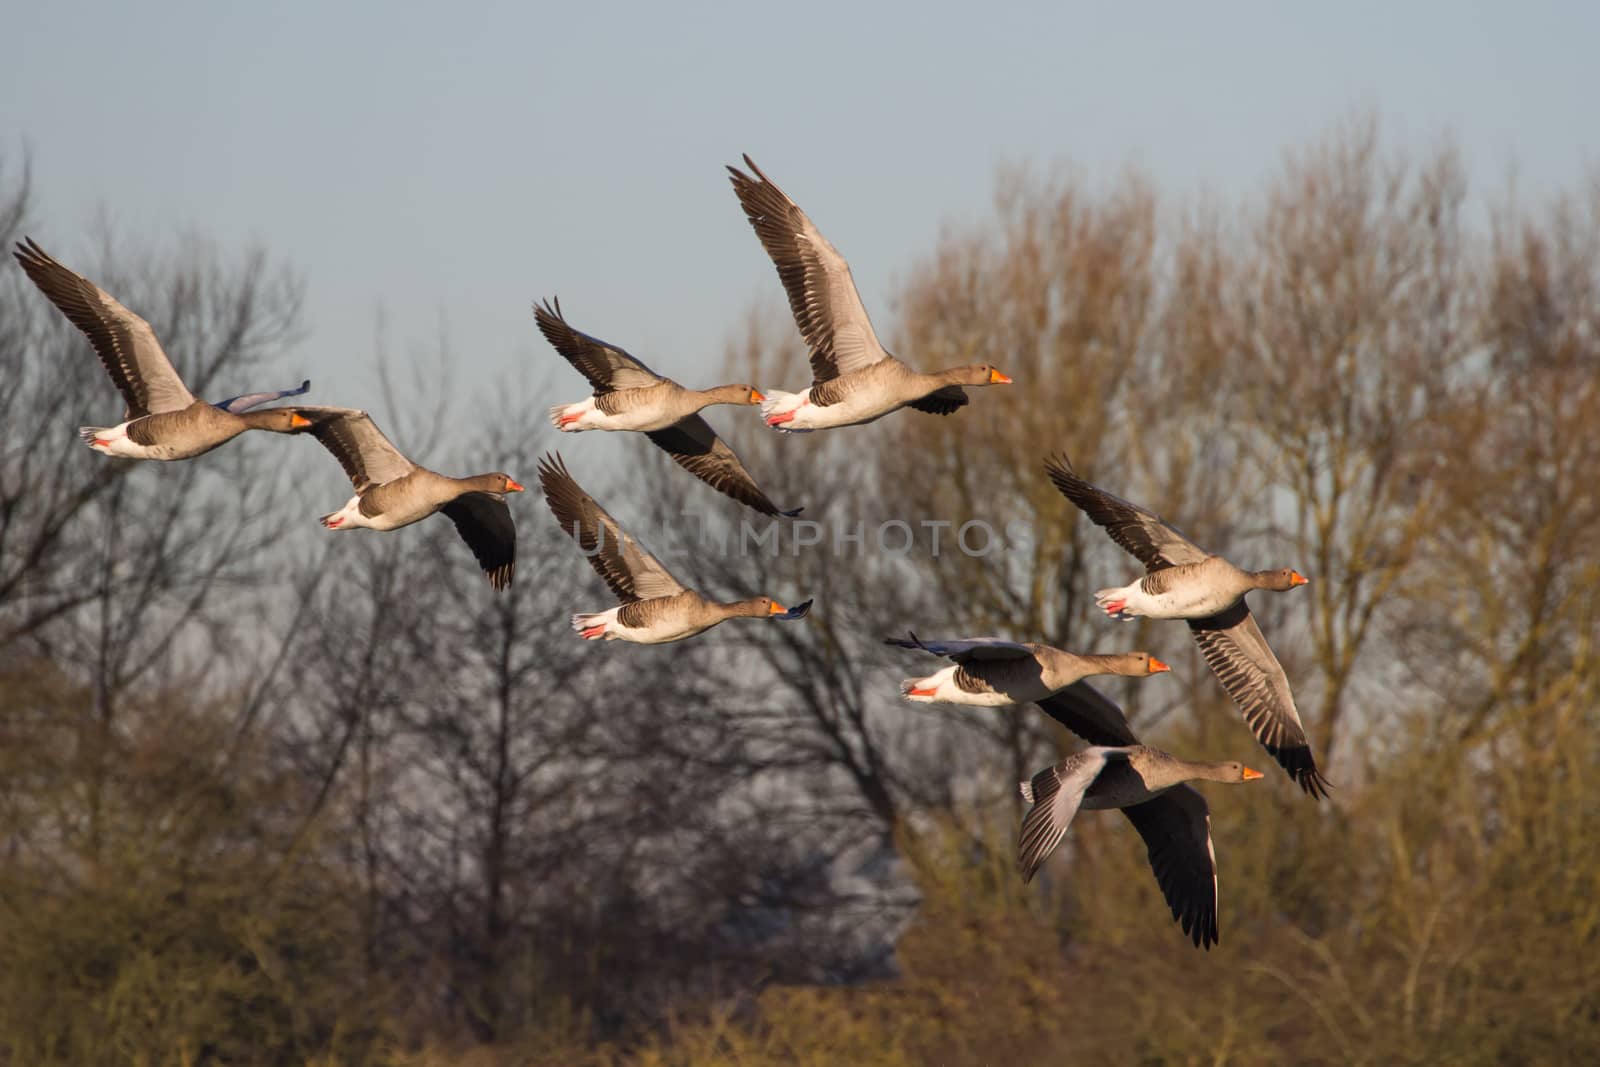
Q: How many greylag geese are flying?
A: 8